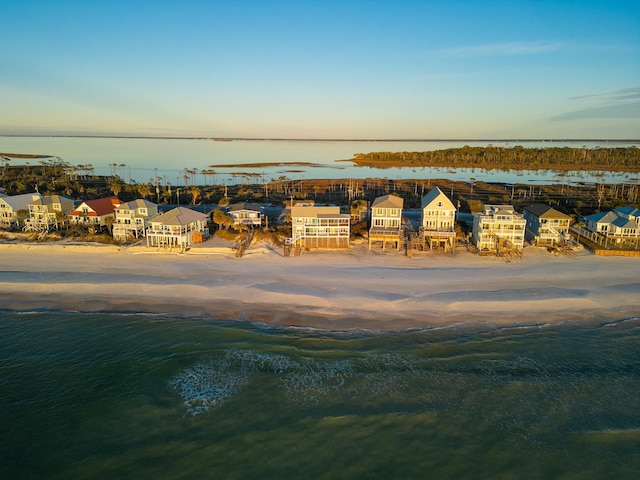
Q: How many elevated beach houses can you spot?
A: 12